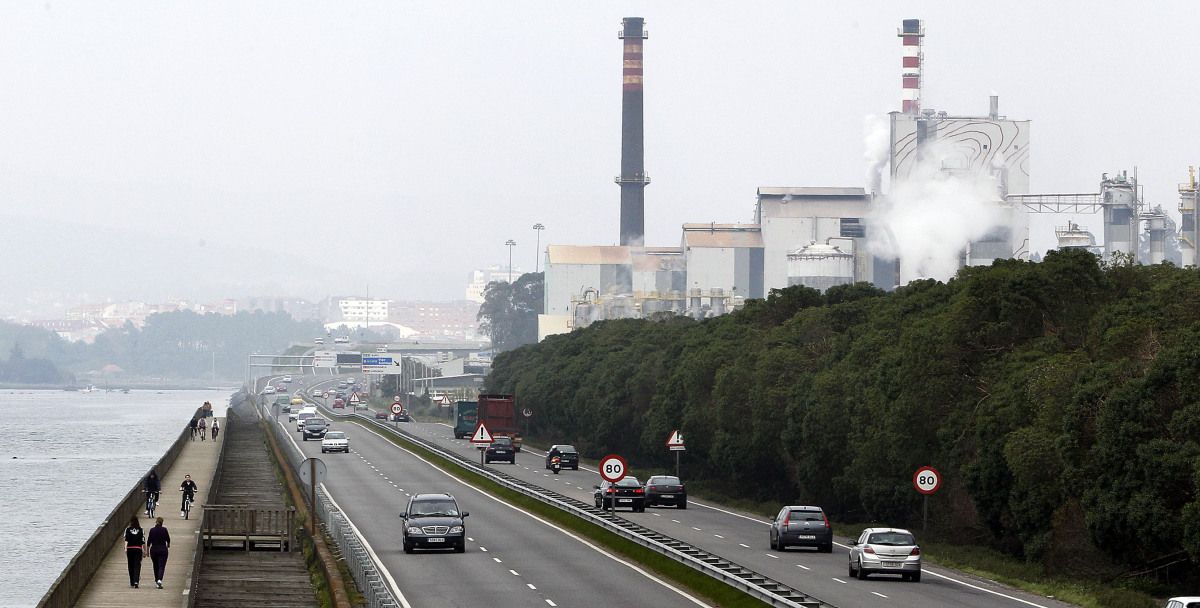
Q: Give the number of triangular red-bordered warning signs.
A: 4